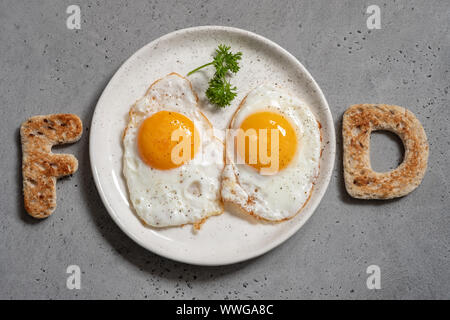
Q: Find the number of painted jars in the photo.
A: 0